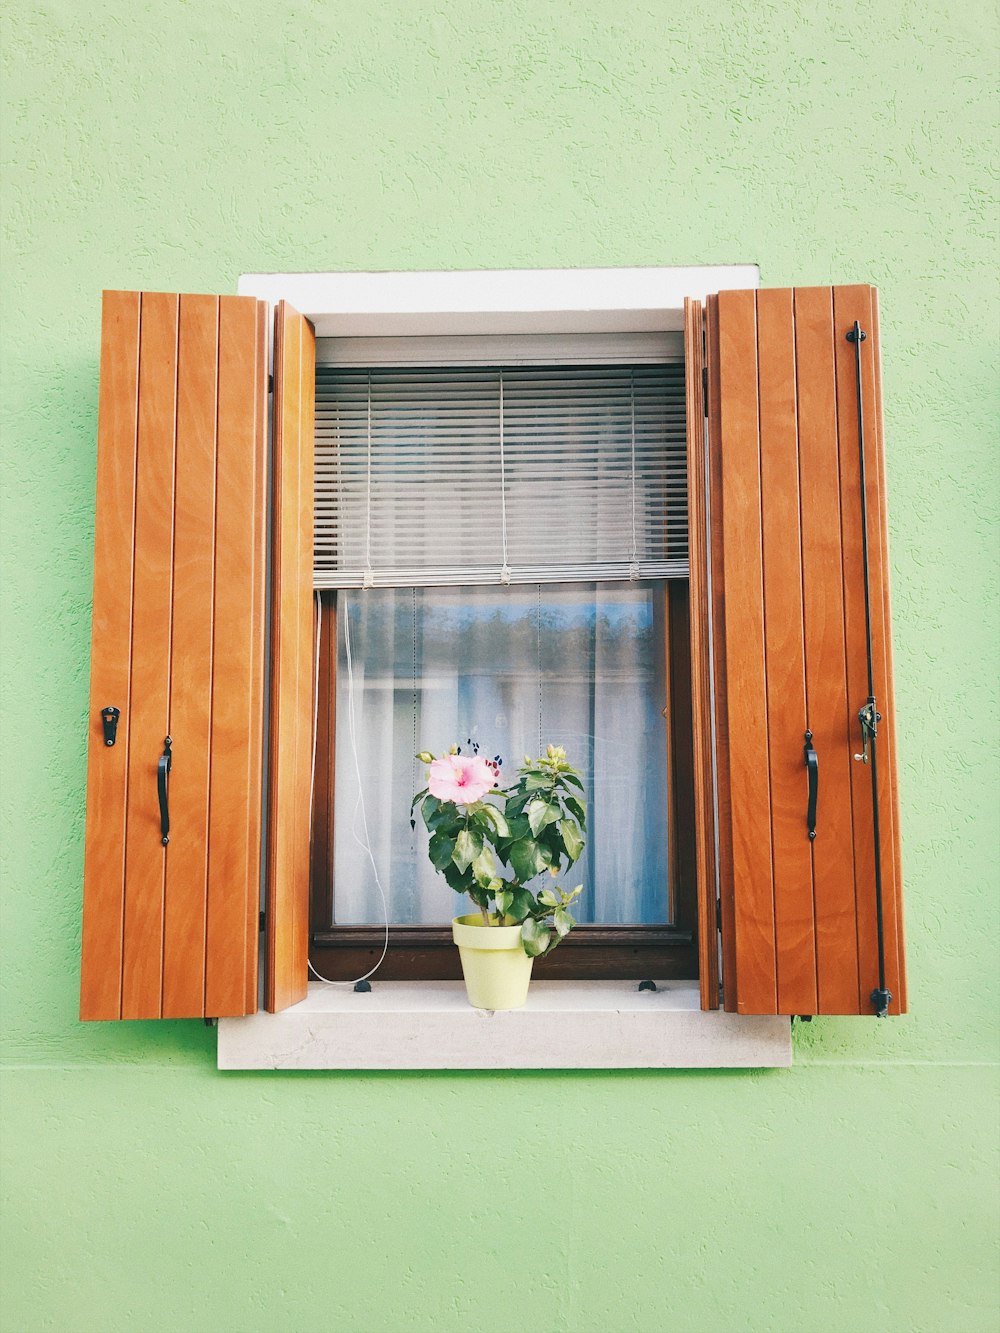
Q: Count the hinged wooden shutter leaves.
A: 4